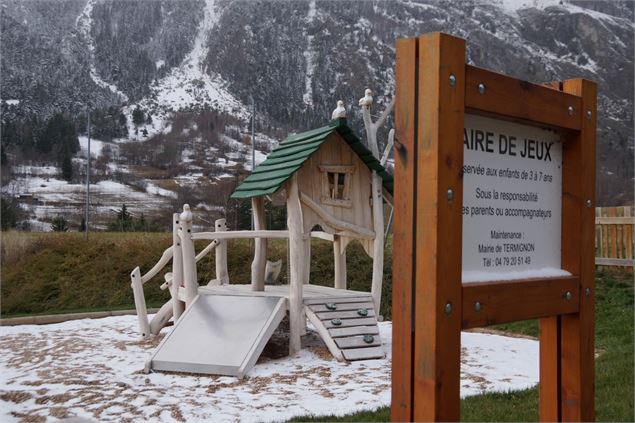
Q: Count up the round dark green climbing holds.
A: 4